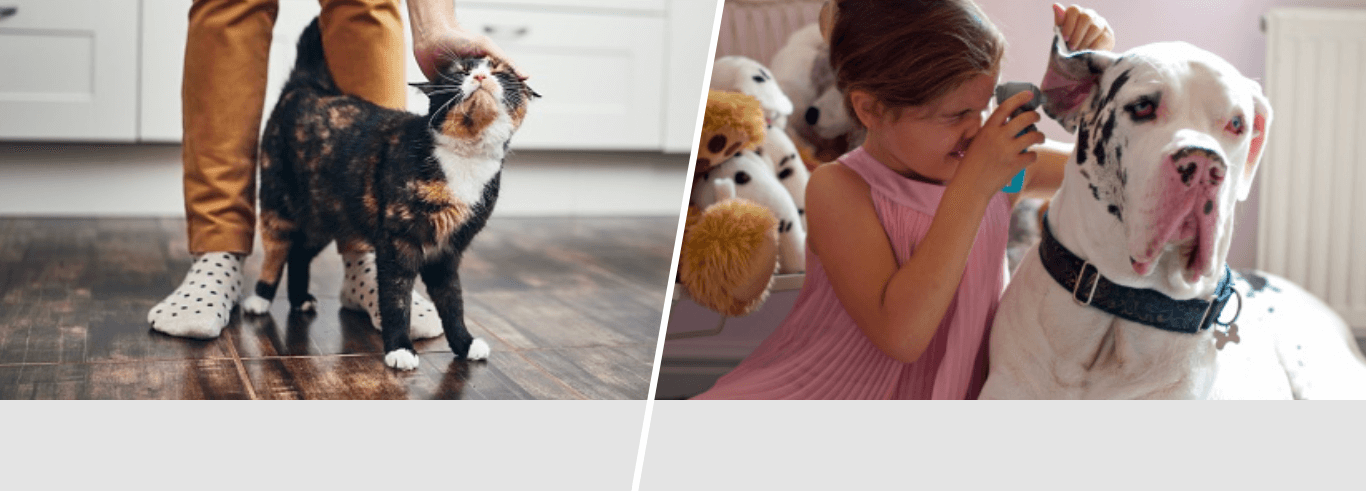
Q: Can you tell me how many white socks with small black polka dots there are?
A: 2